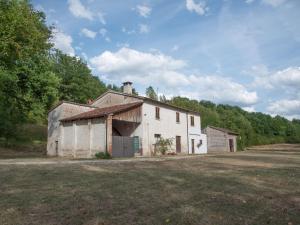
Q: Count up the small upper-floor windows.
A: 3